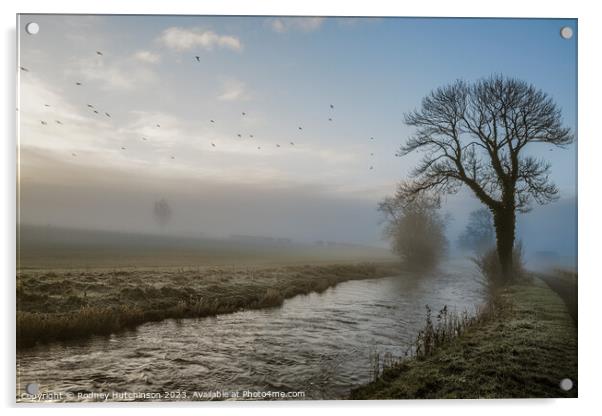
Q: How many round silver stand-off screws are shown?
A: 4